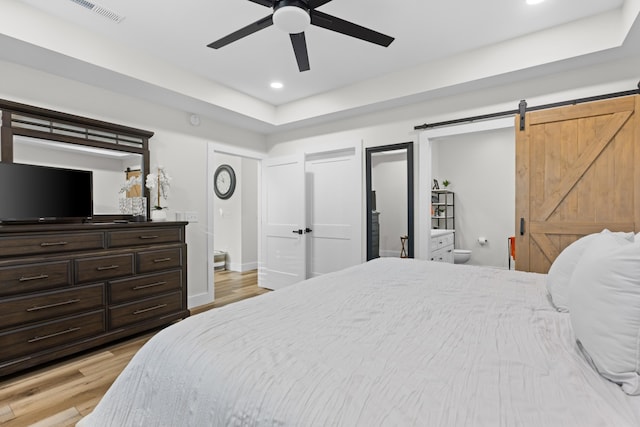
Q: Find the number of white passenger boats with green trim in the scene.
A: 0